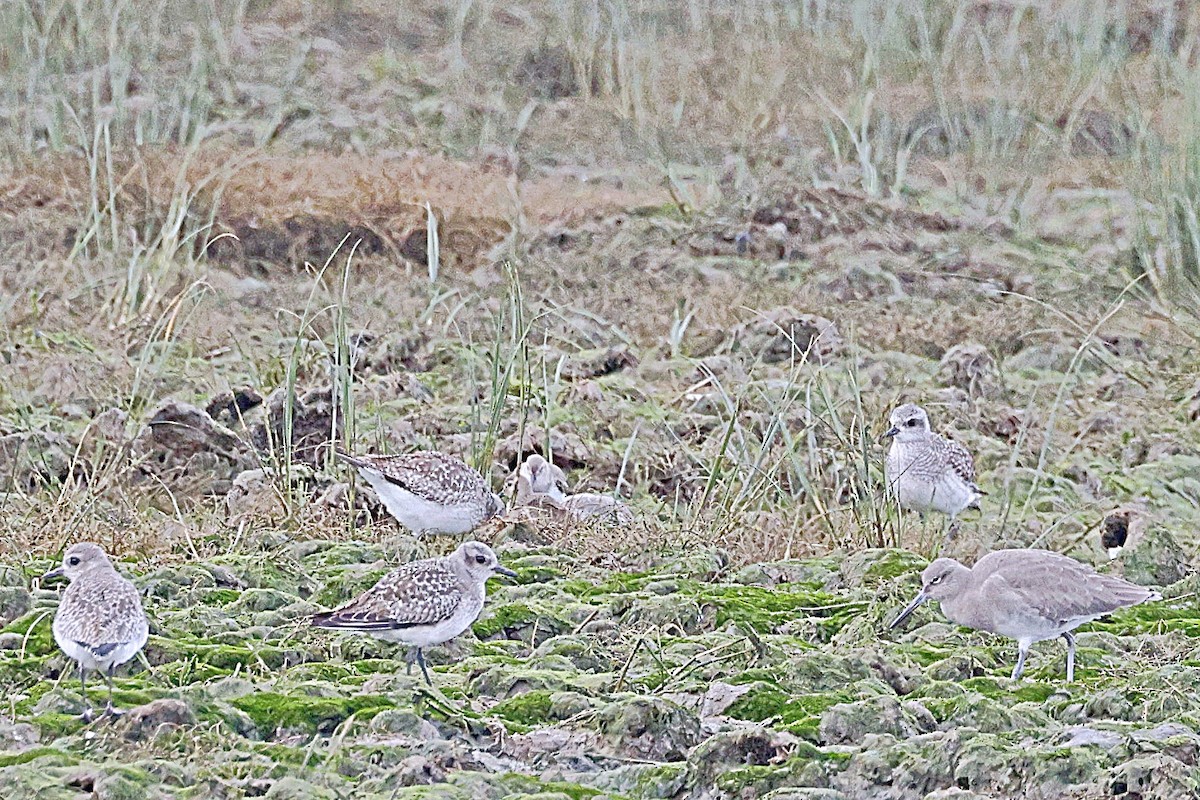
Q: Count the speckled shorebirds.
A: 4